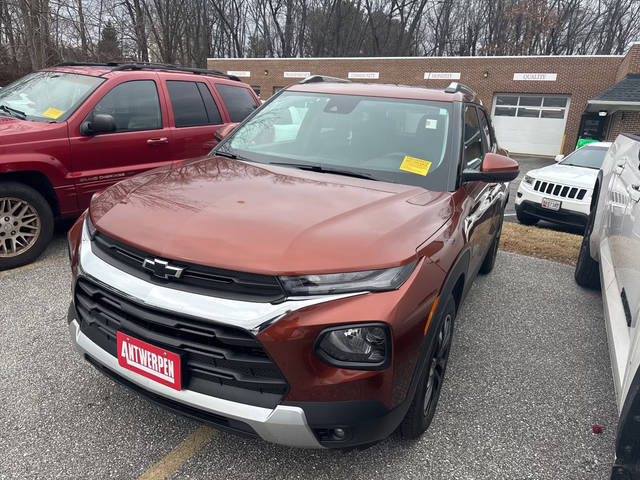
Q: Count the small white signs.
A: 5